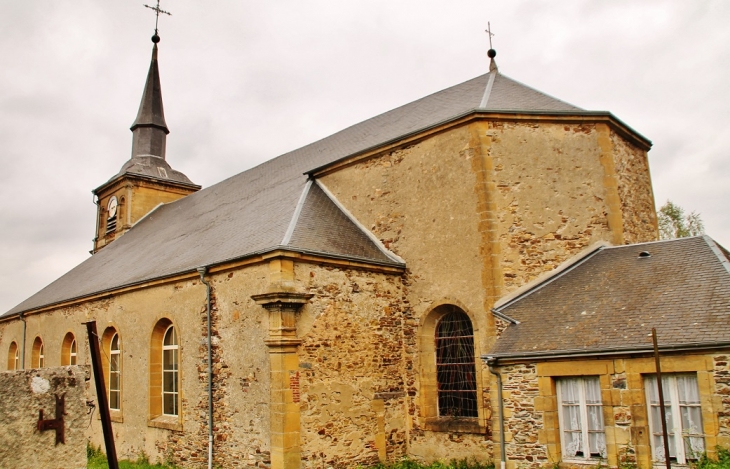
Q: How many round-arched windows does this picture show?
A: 6